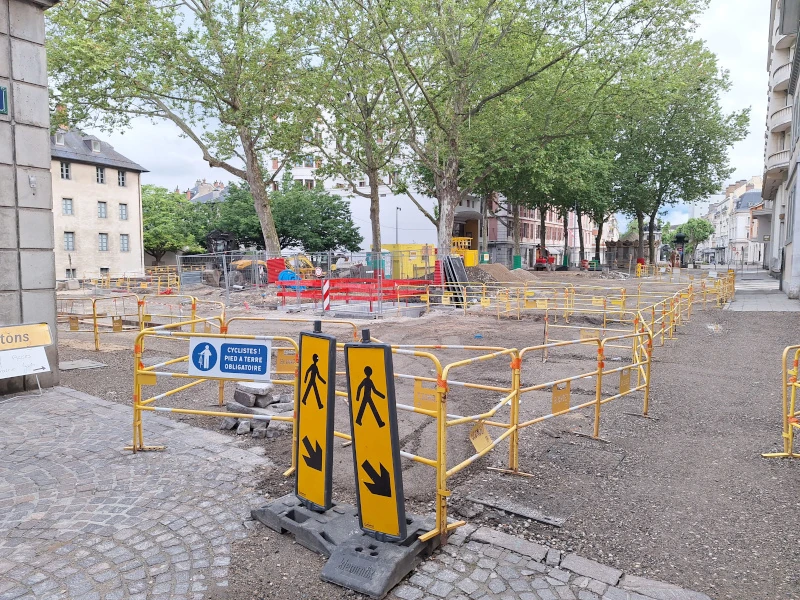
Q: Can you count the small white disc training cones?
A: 0